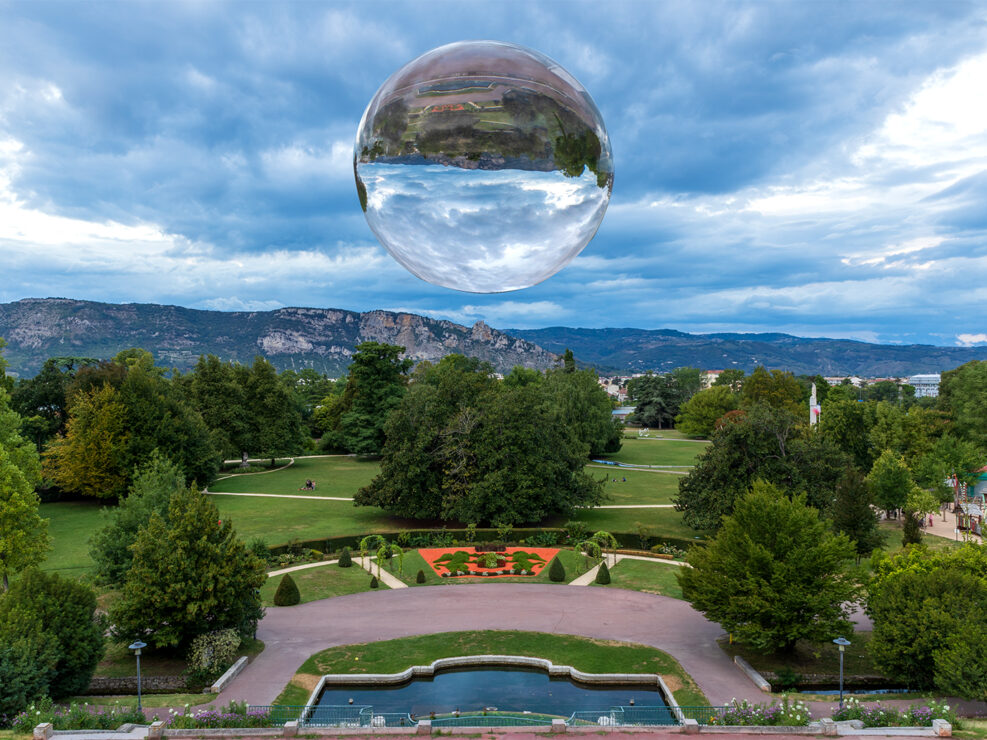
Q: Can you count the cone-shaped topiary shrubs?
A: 6